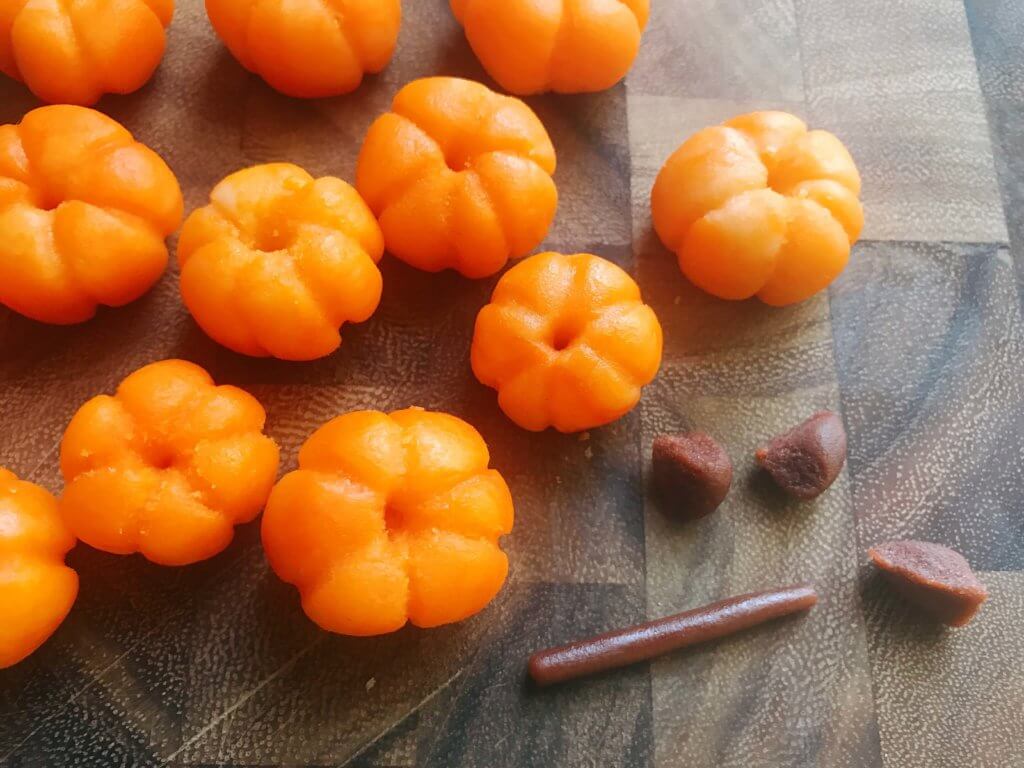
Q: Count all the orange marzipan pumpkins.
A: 11